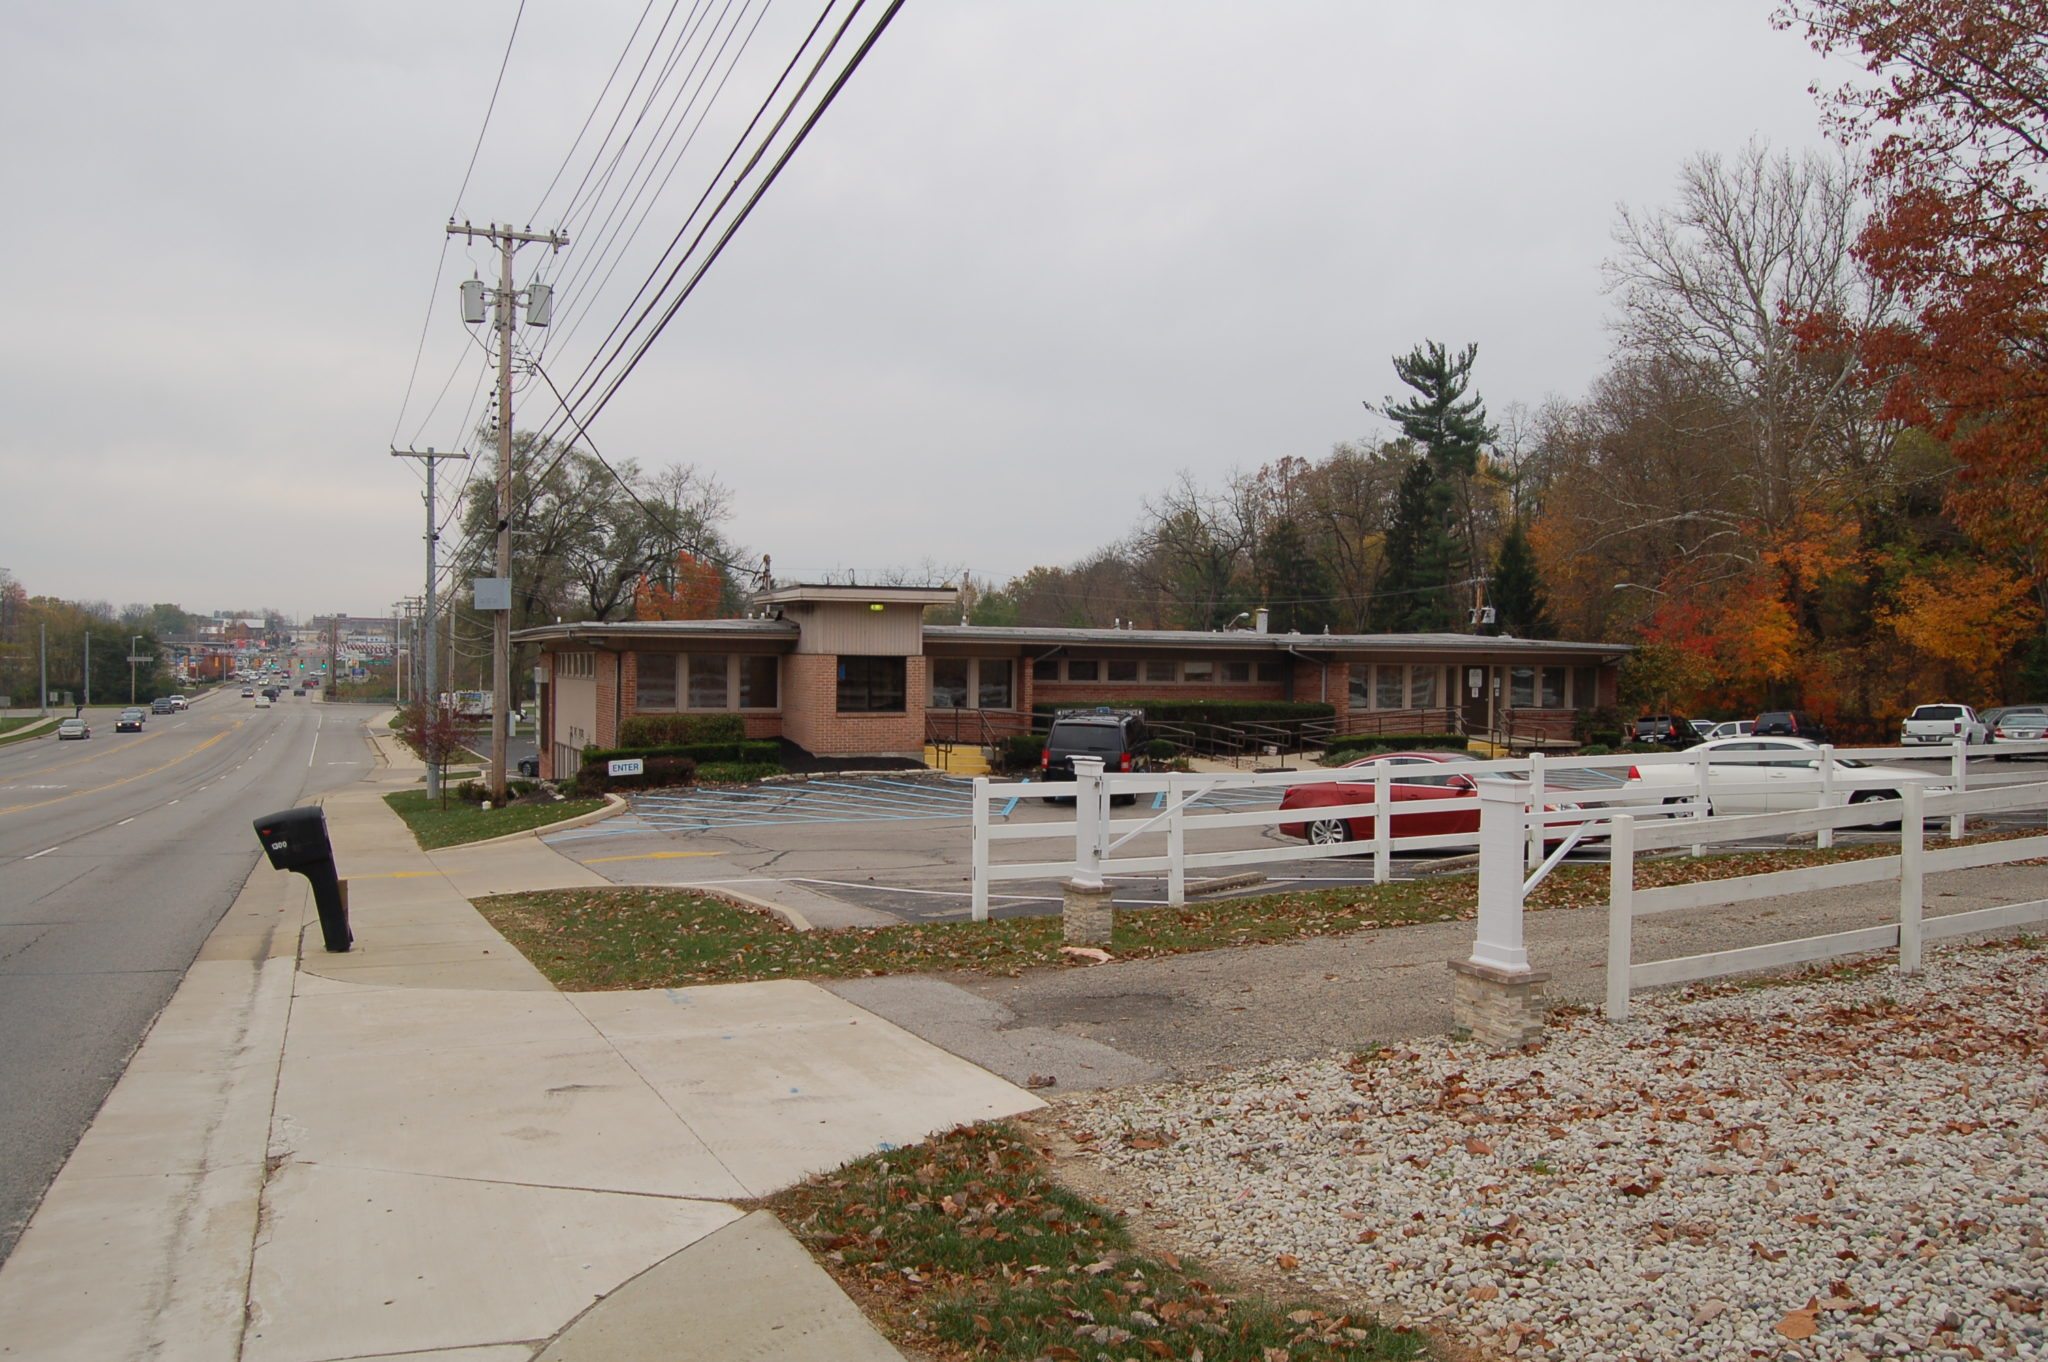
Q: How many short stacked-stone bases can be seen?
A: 2